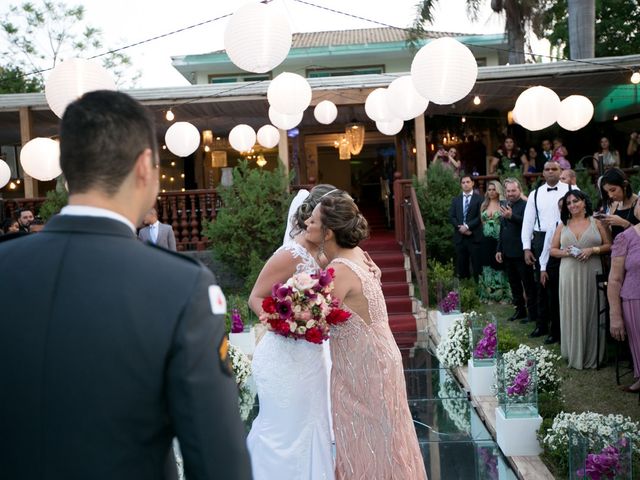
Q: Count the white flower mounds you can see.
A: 4